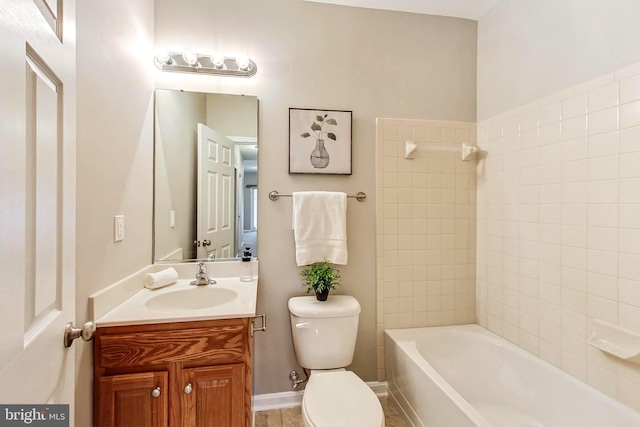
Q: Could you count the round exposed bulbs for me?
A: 4